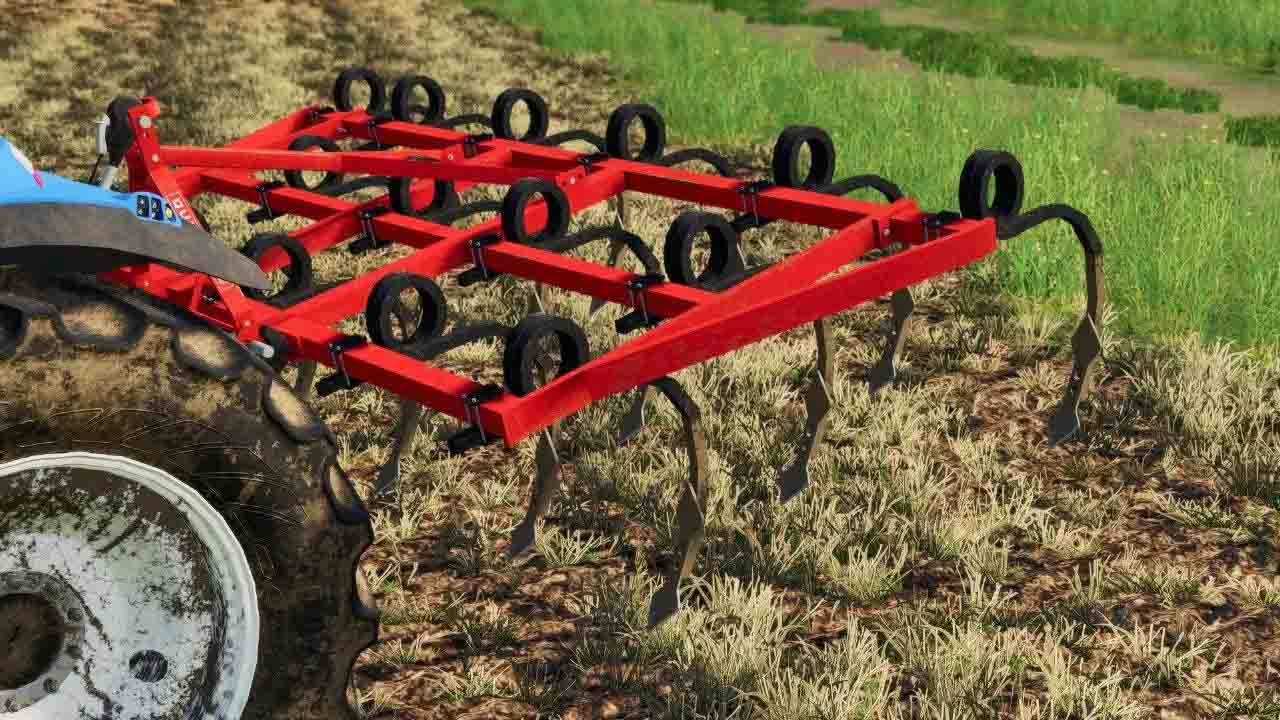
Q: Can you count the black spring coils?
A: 13